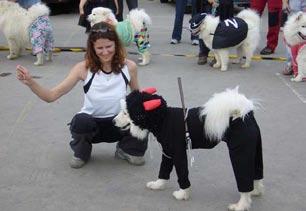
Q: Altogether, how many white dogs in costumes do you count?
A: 5